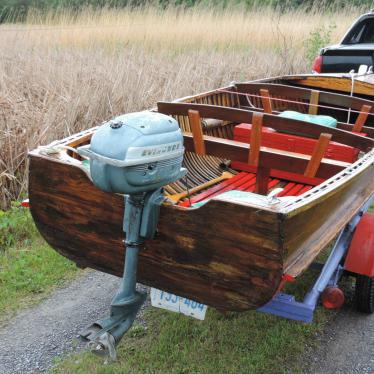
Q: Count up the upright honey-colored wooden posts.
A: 6